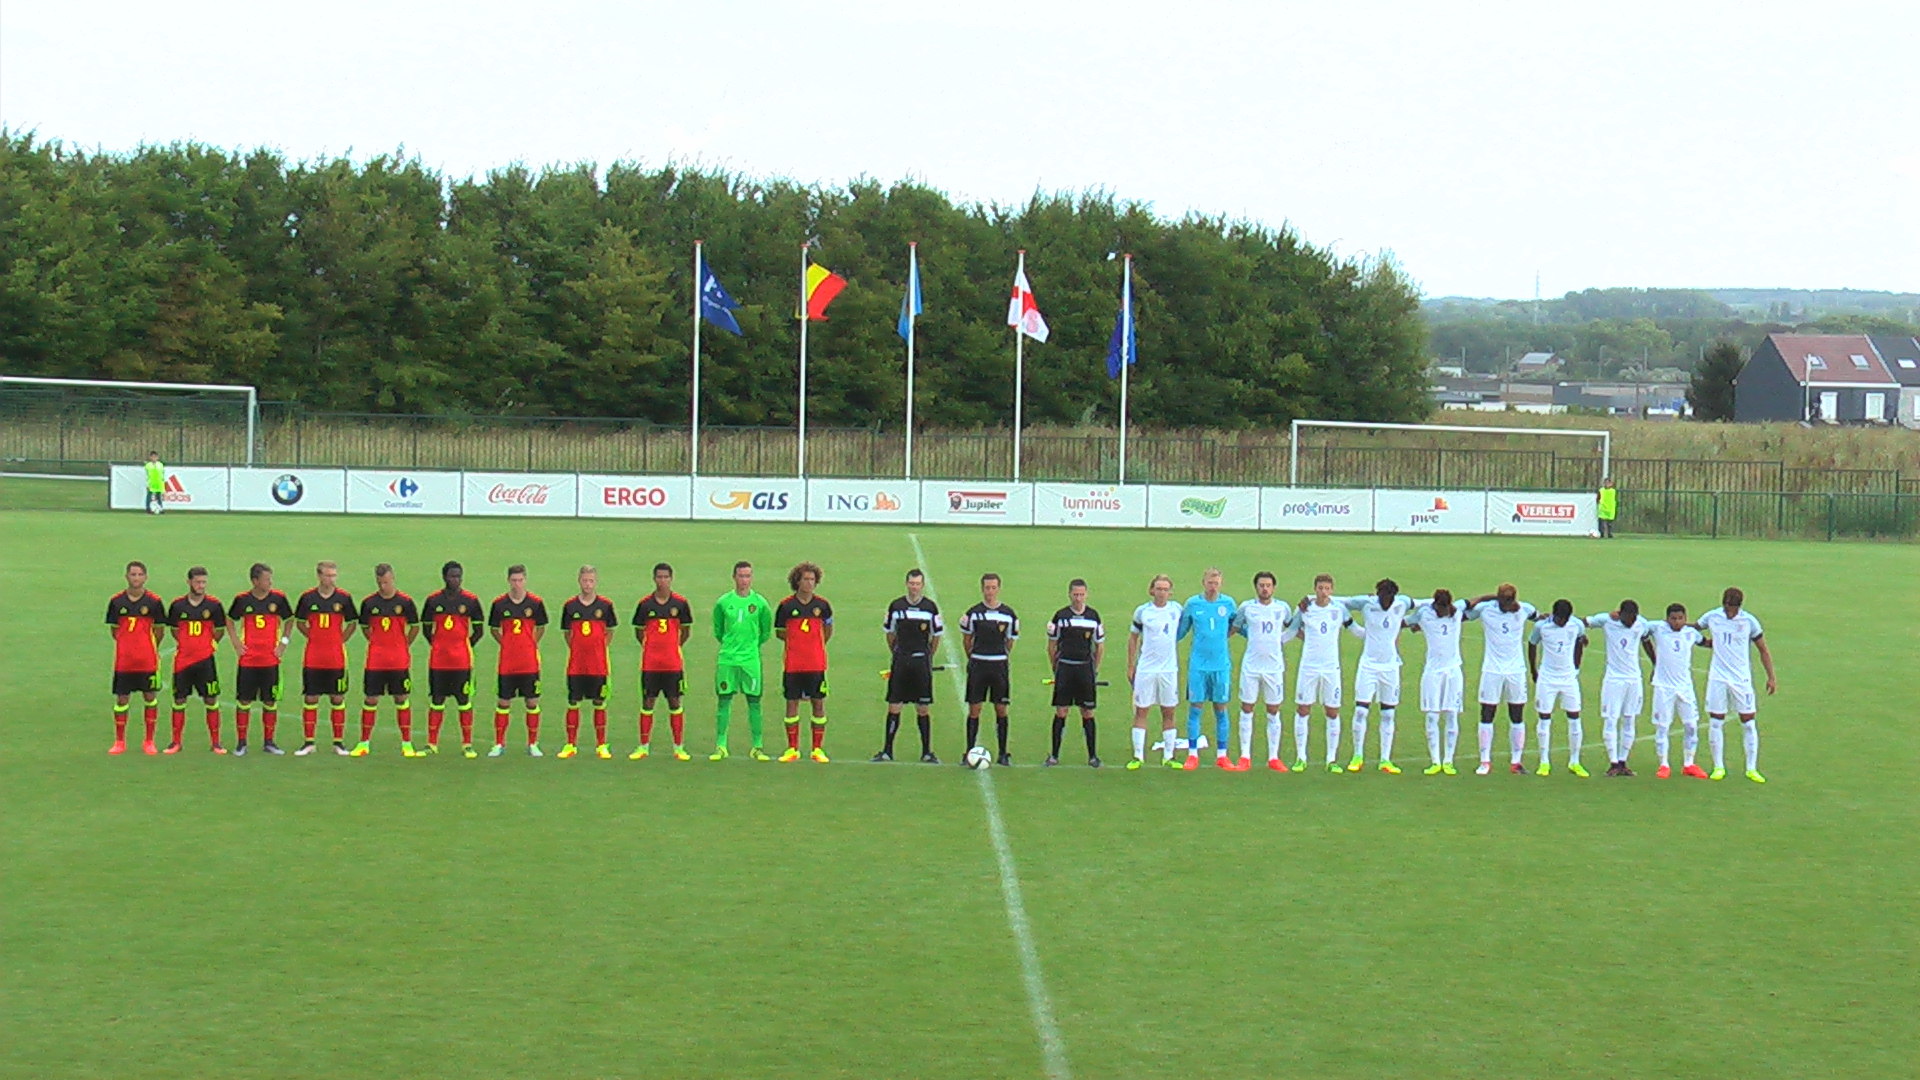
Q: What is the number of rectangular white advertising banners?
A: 13